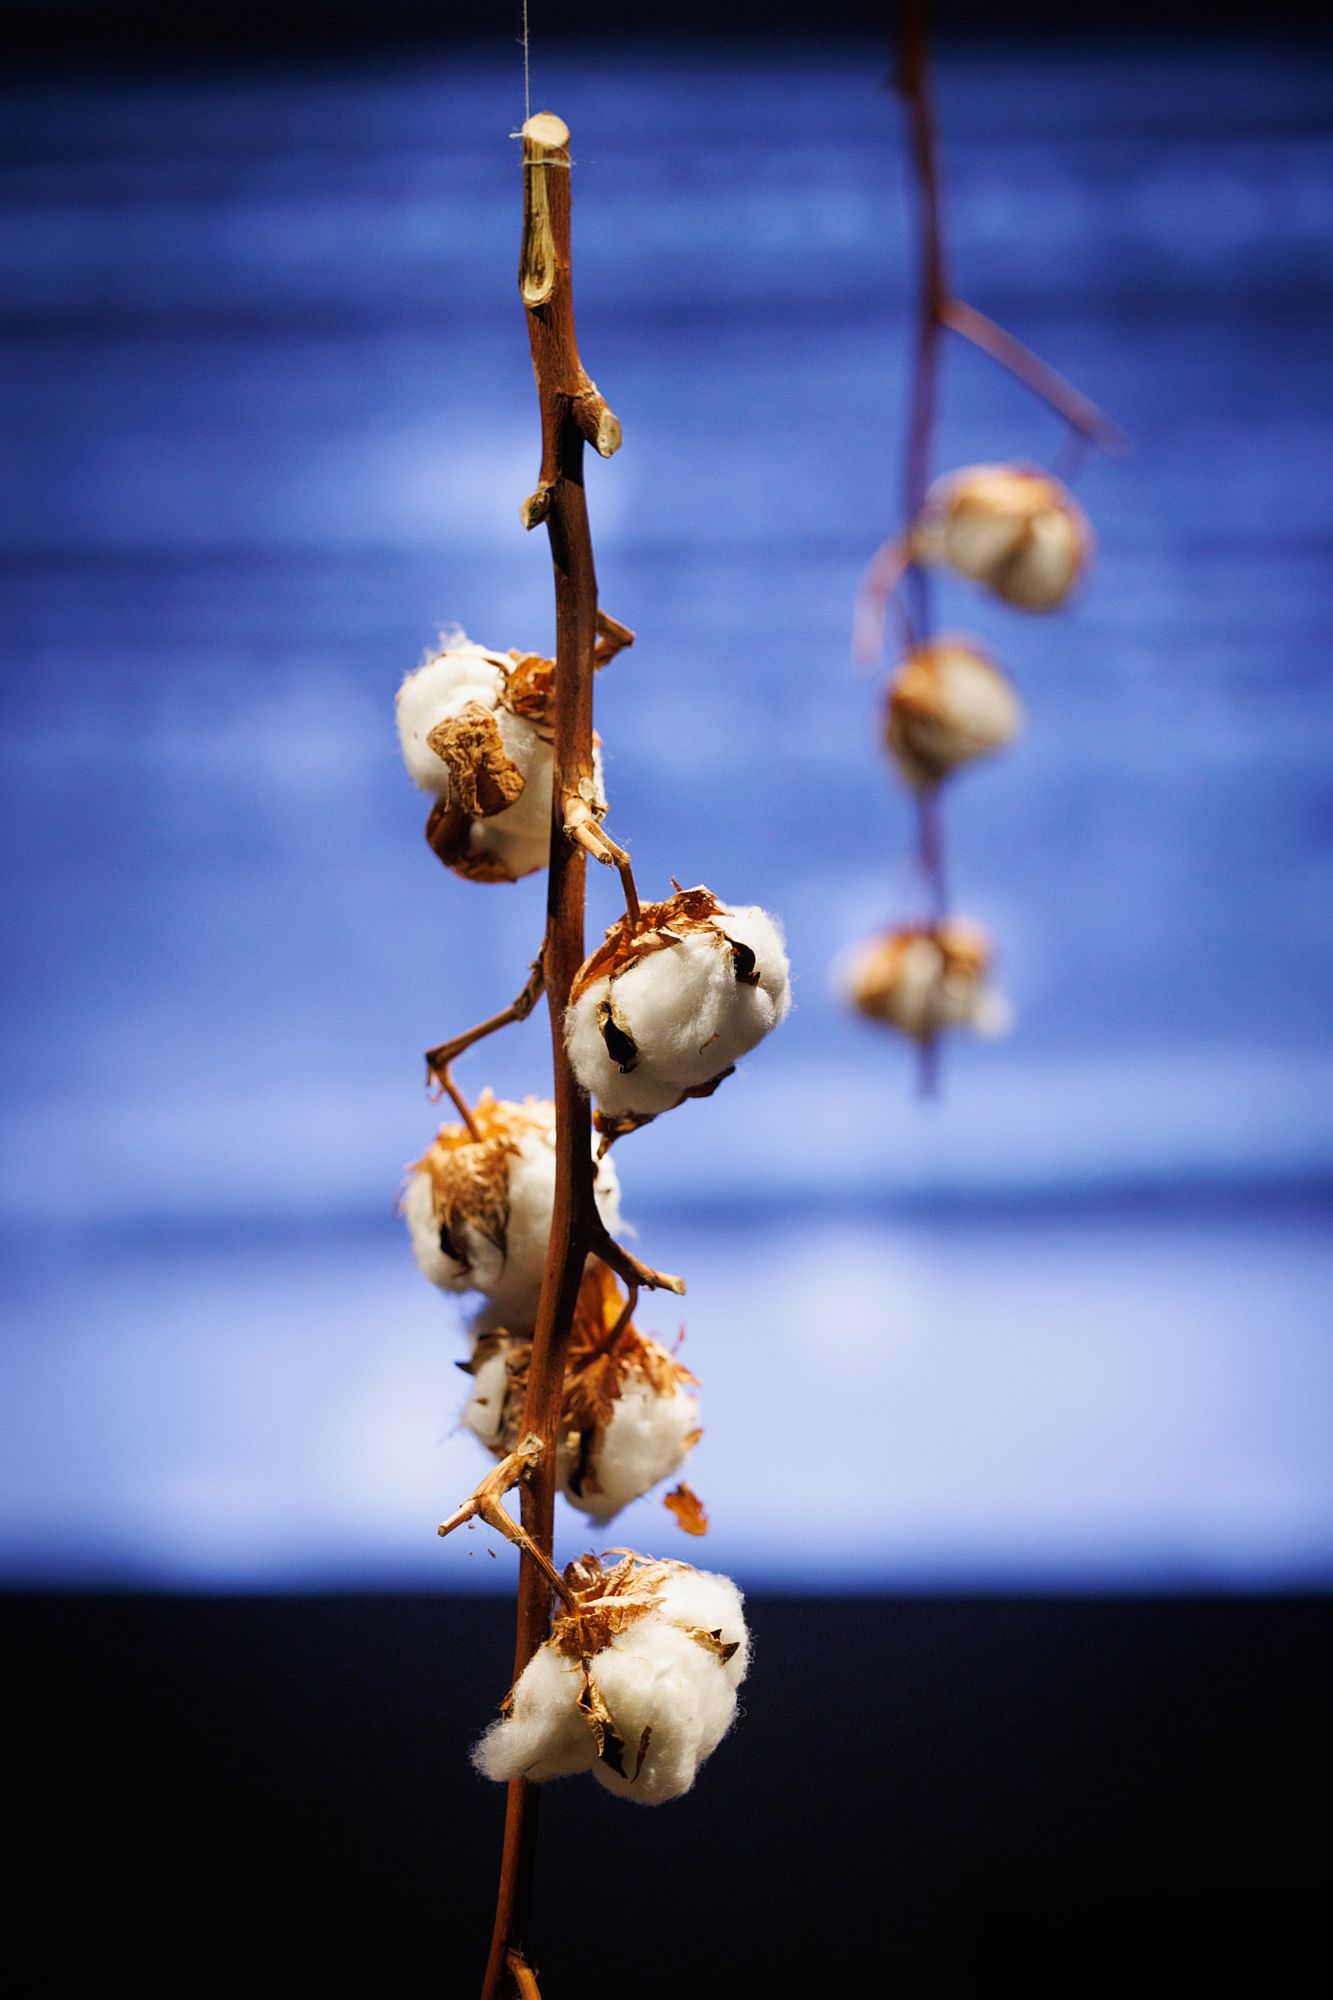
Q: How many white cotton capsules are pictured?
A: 8